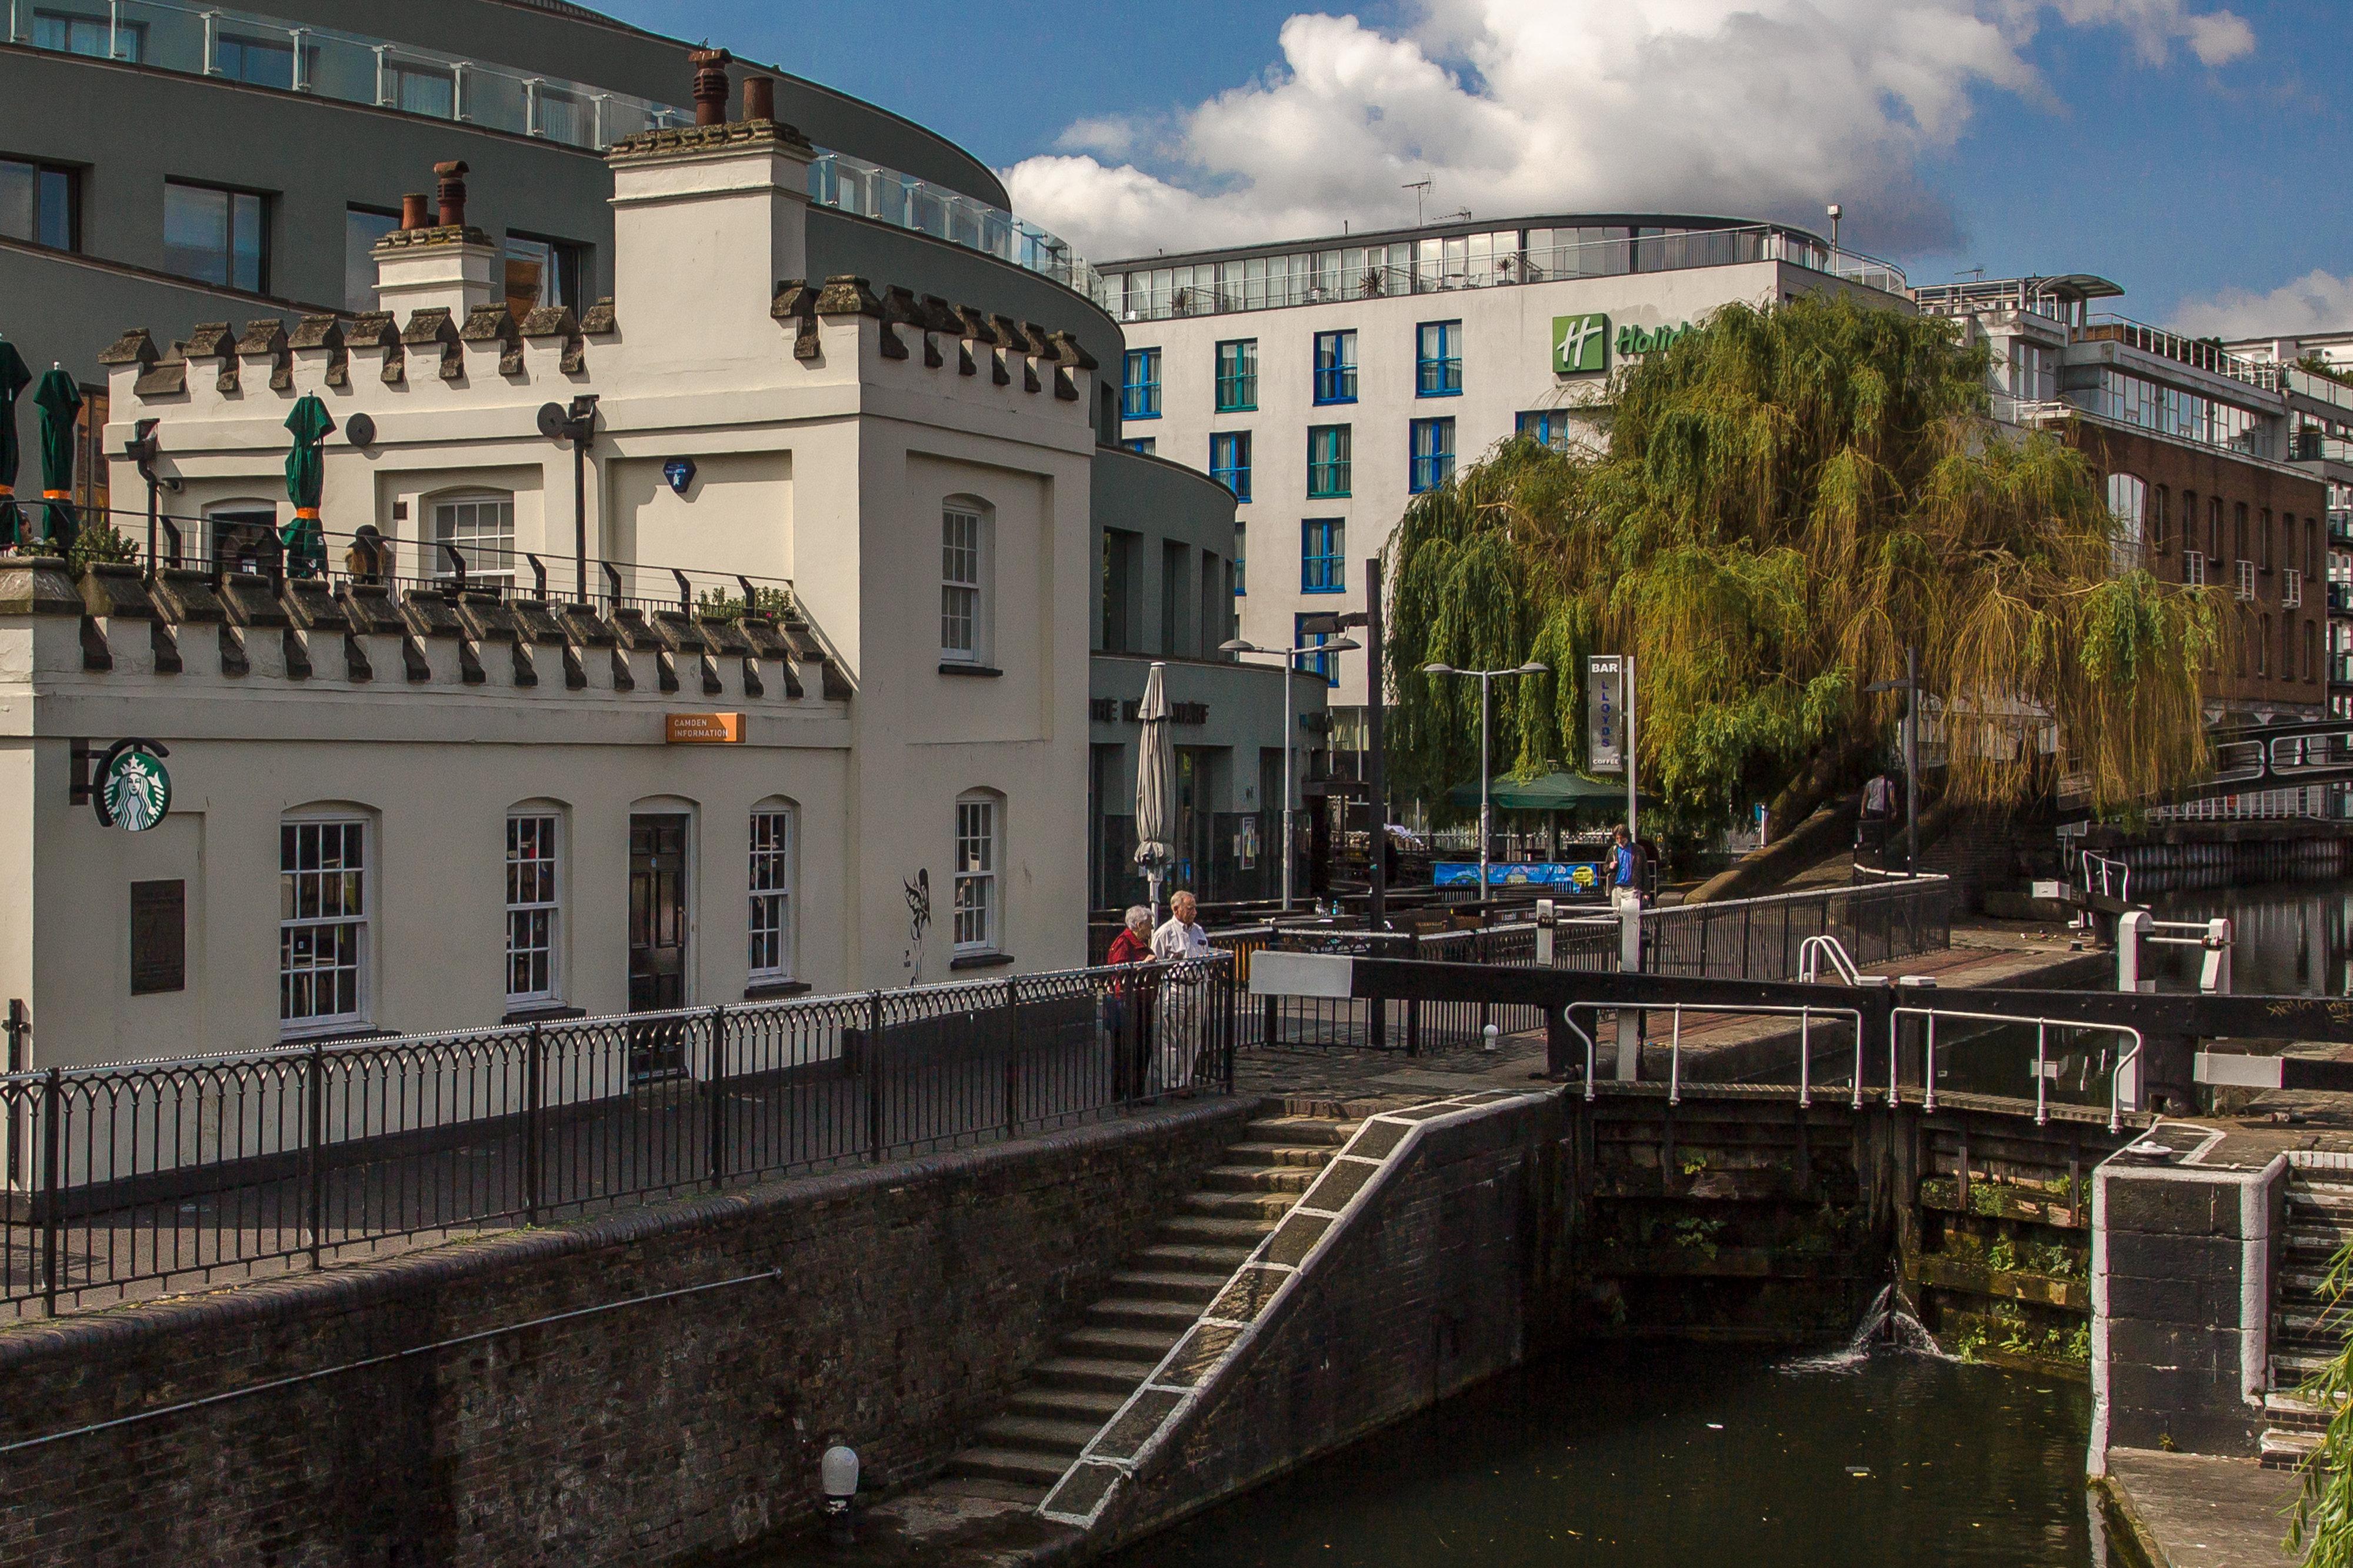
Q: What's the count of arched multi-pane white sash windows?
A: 6